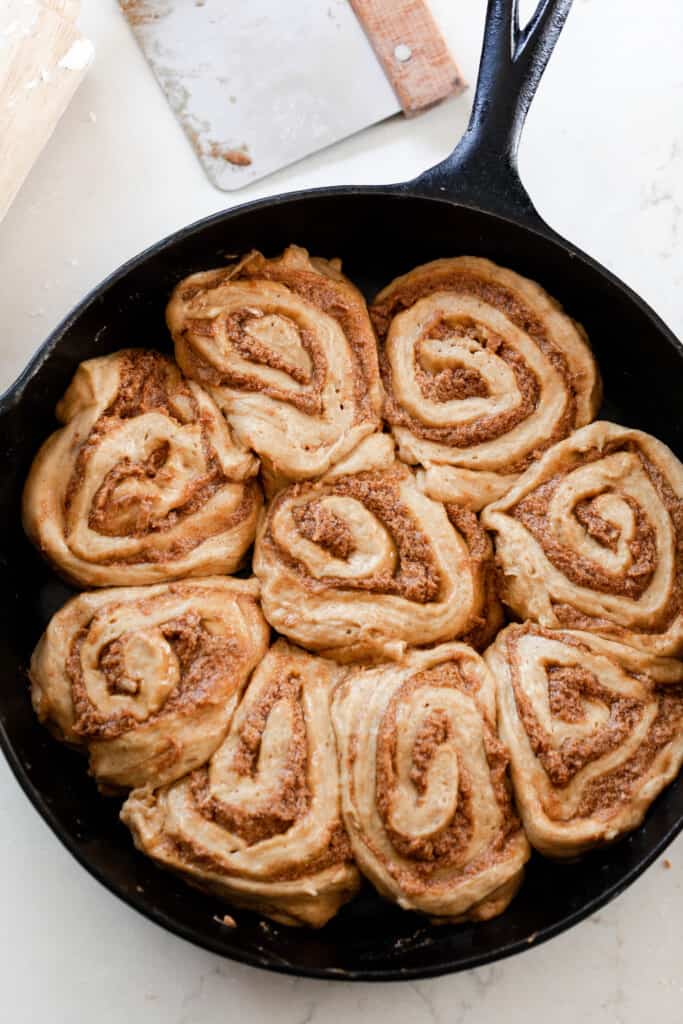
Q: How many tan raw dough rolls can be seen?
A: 9